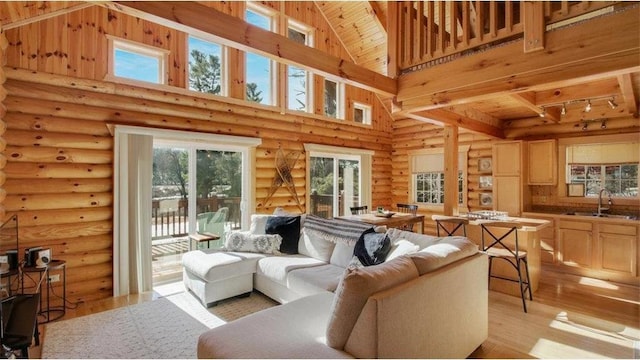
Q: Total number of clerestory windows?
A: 6